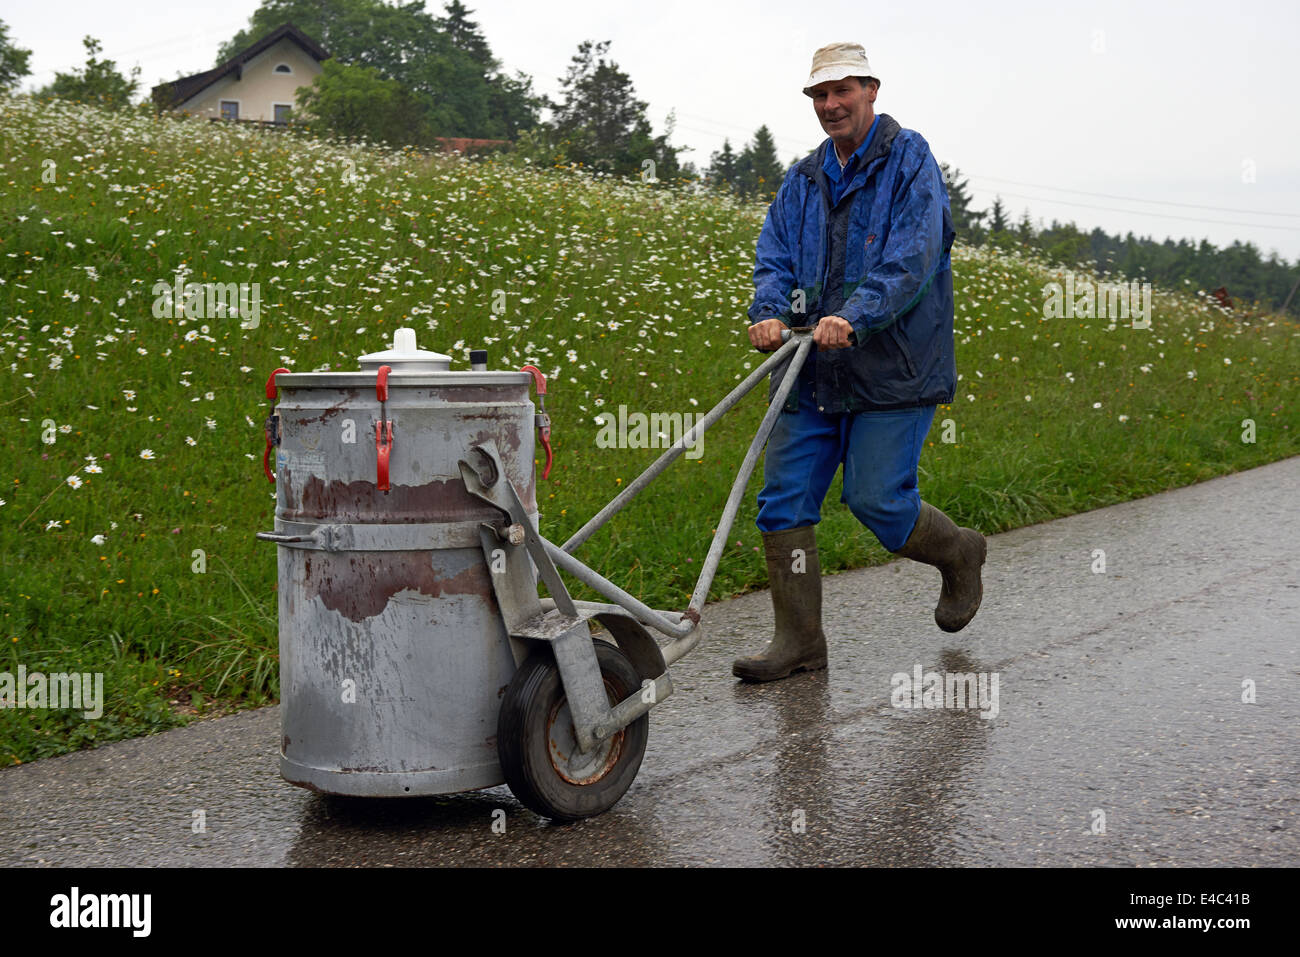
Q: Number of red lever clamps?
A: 3